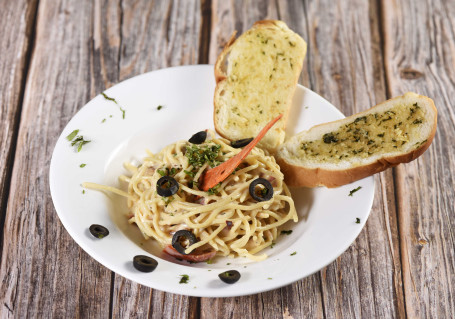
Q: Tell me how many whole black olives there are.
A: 0